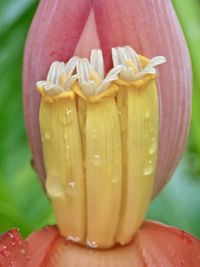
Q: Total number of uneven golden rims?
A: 3